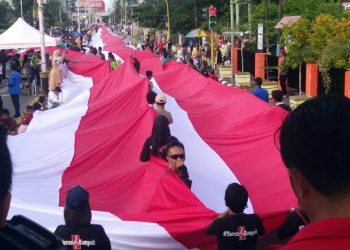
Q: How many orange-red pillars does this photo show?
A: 5